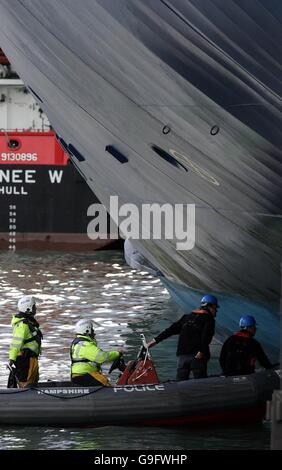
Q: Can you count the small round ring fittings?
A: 2